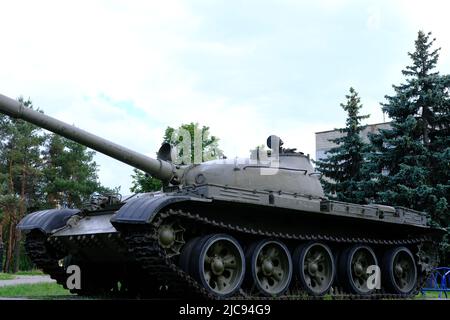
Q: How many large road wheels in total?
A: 5